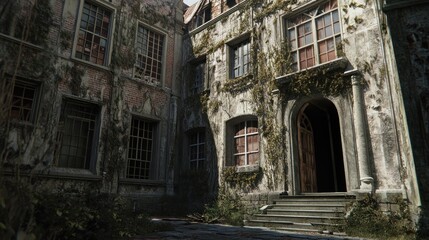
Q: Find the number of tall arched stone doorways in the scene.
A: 1